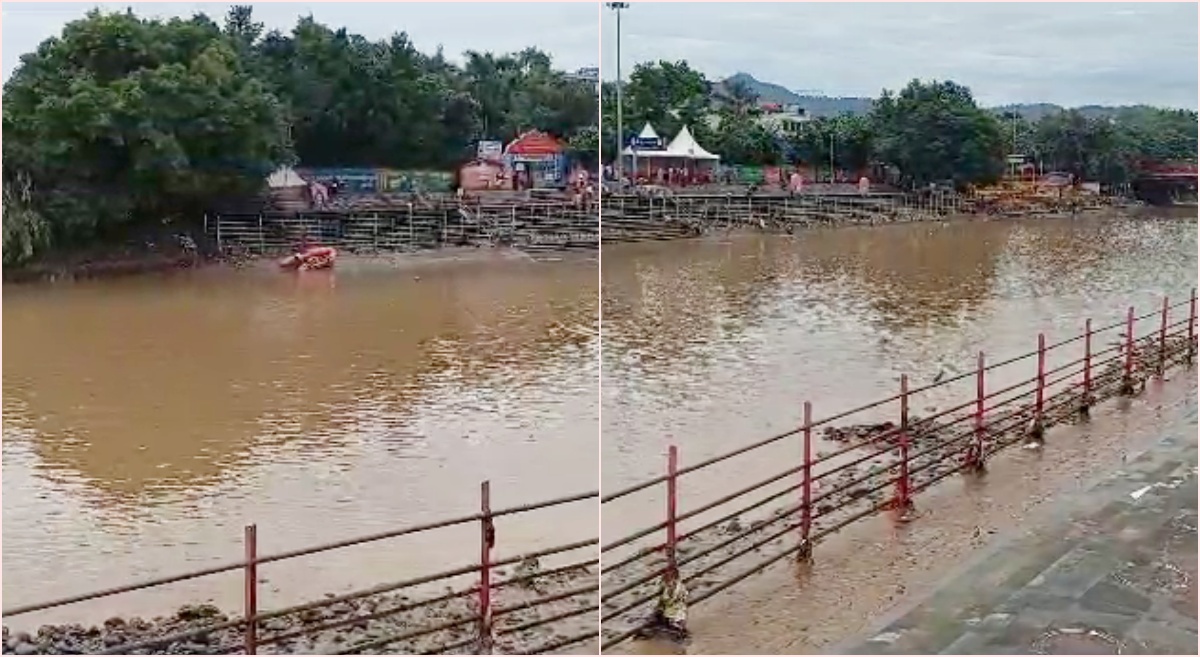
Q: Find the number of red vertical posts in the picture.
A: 11